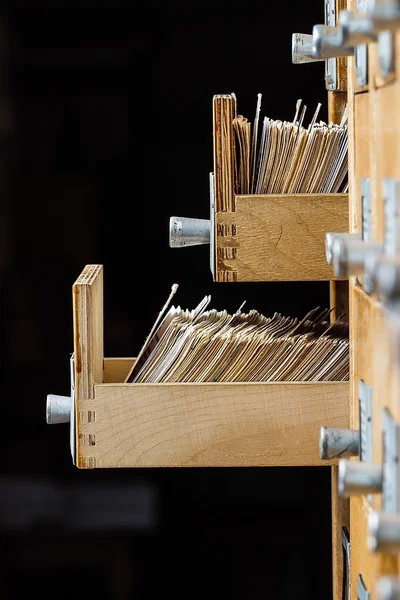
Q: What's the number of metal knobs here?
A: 14